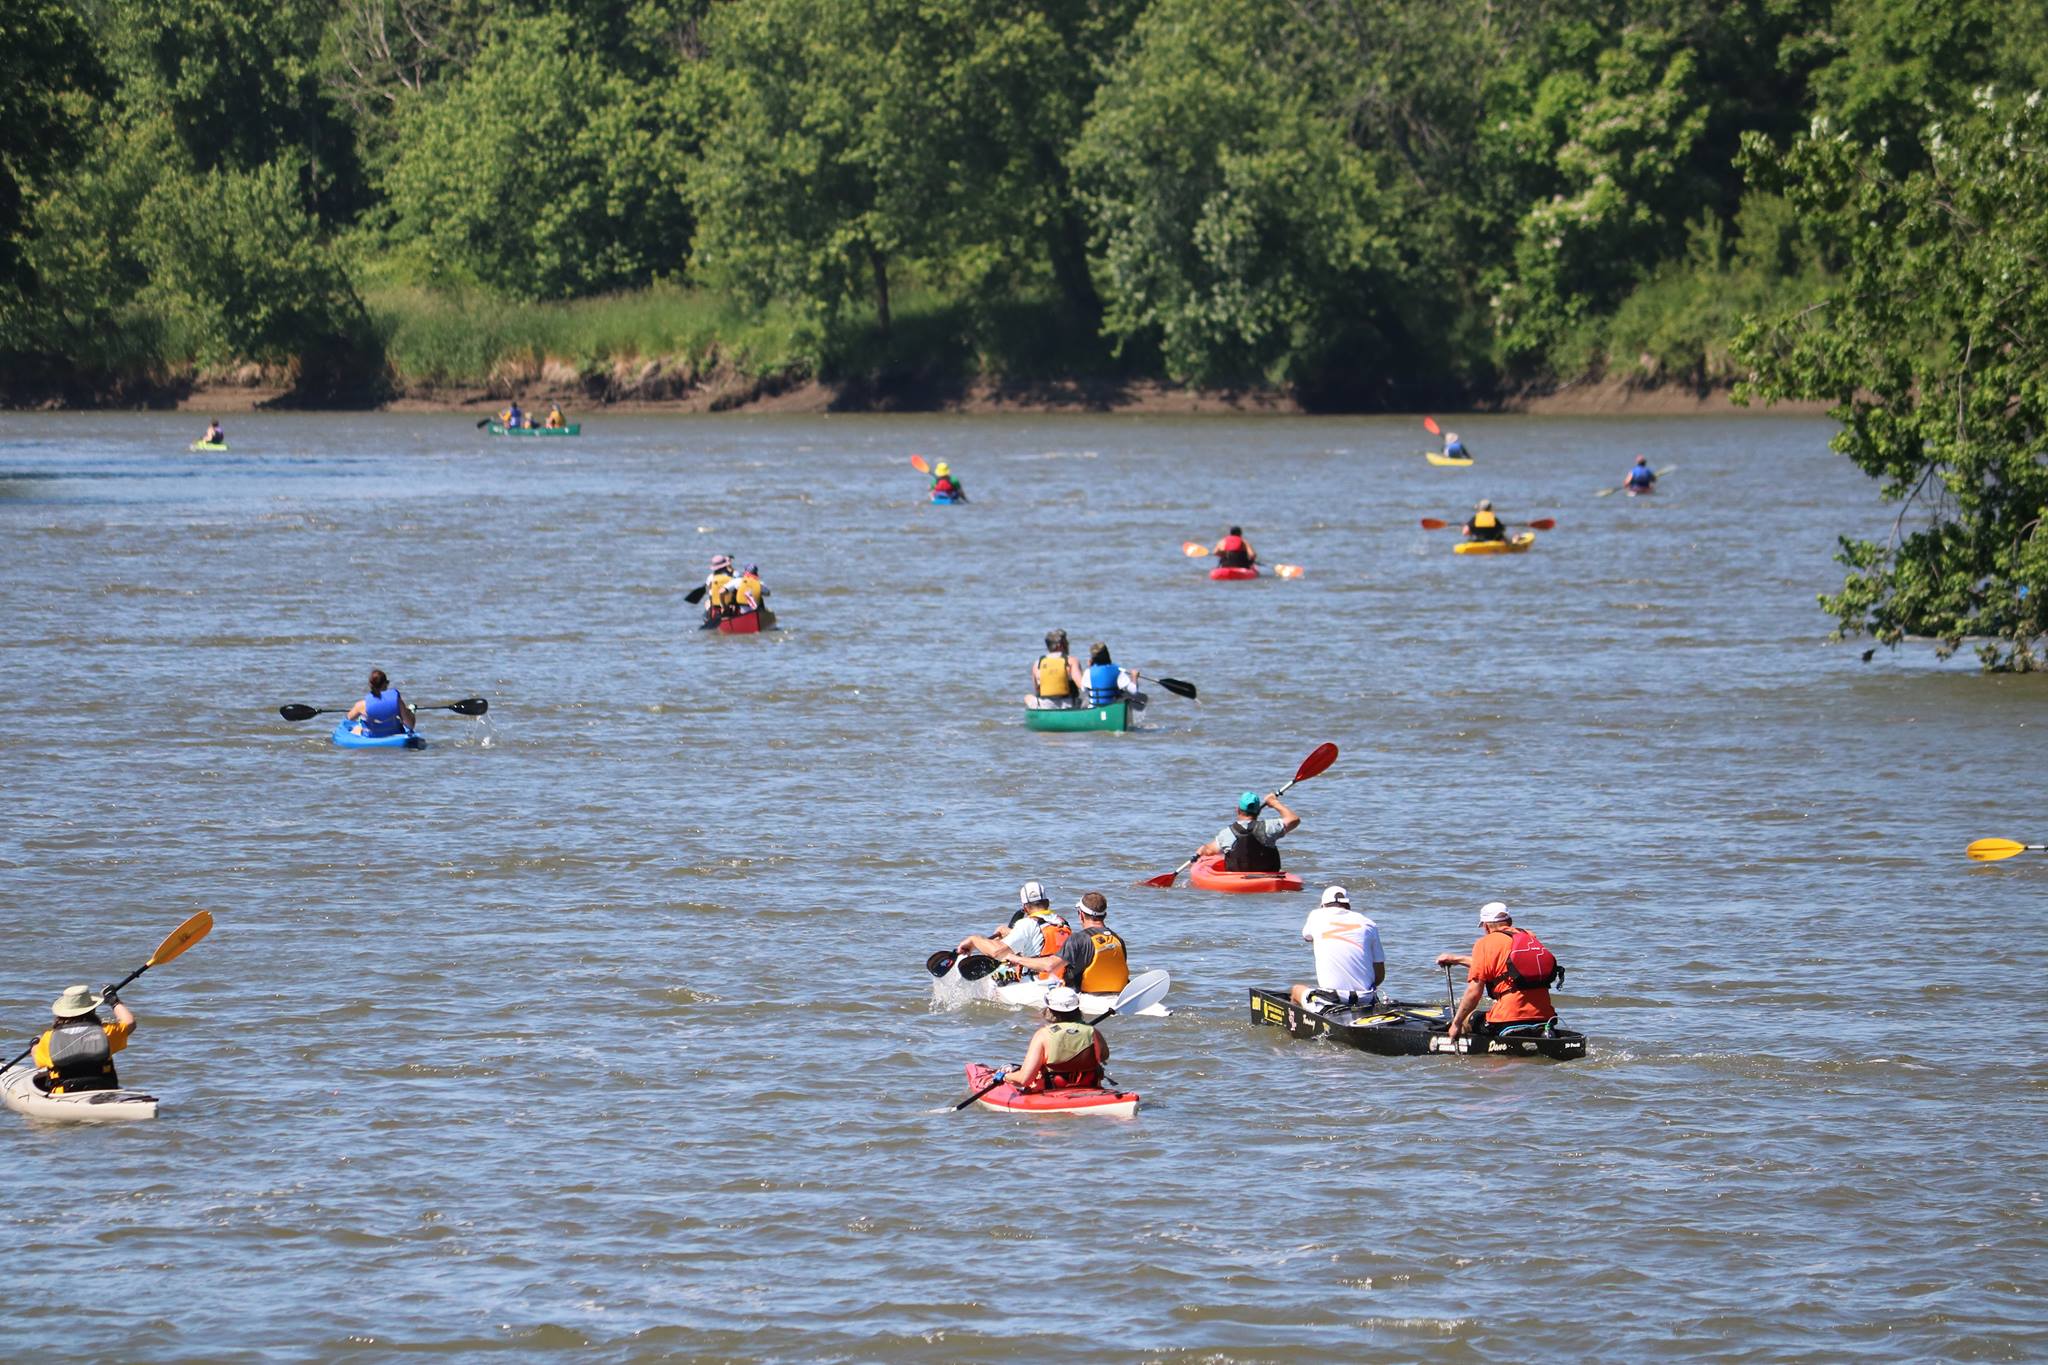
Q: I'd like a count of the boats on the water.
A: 15